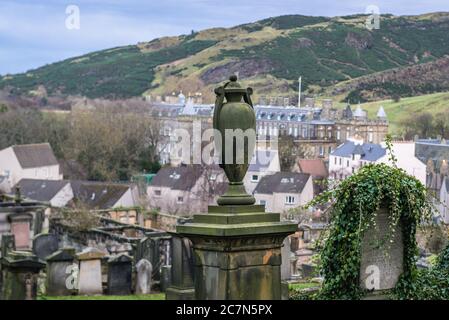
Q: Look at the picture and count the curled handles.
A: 2